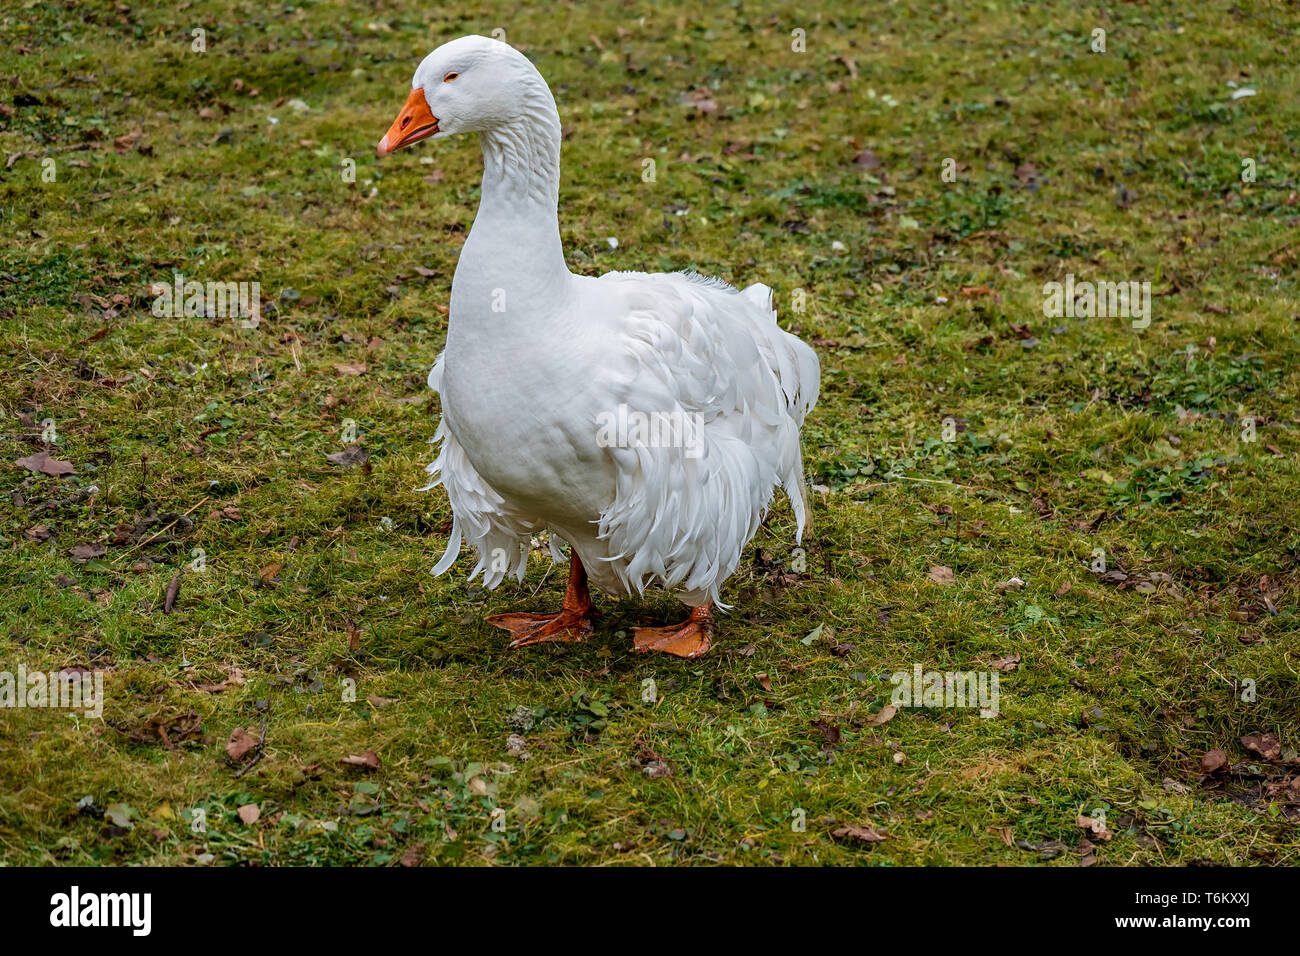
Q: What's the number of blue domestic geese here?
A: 0